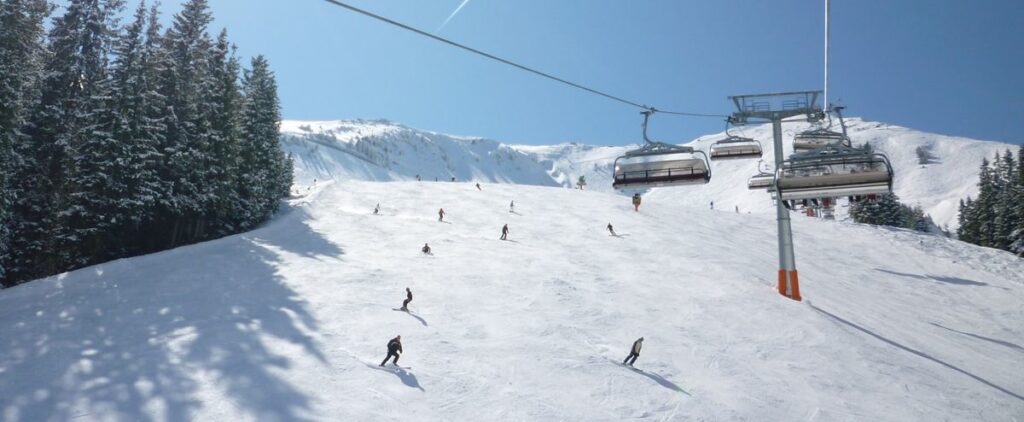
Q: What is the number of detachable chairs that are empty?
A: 3